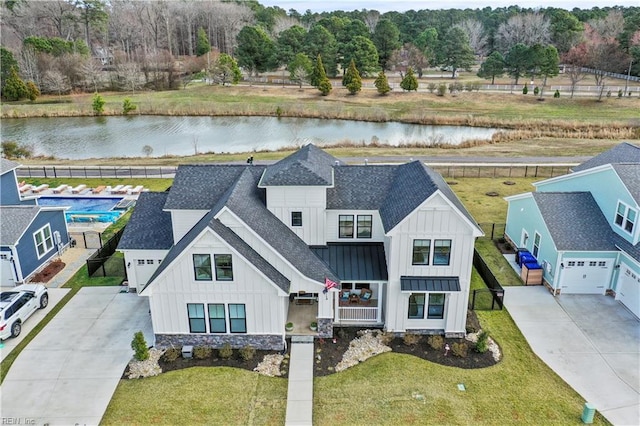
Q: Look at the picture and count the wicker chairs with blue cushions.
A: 2